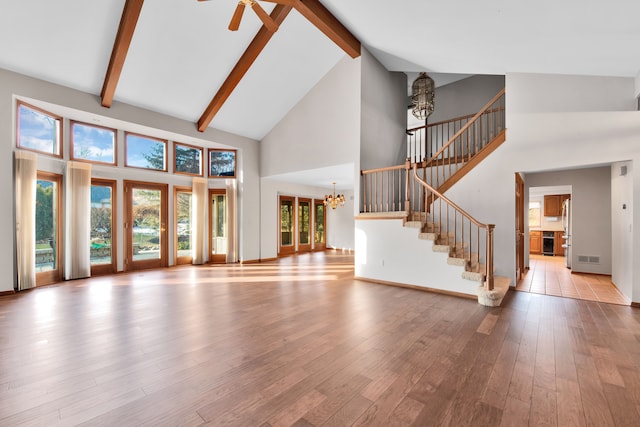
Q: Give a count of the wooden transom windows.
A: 5